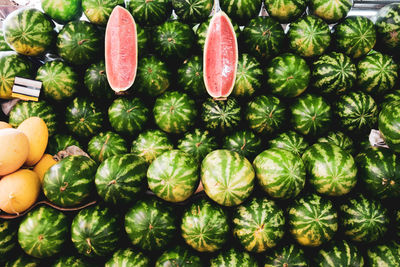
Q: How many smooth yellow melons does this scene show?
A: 5